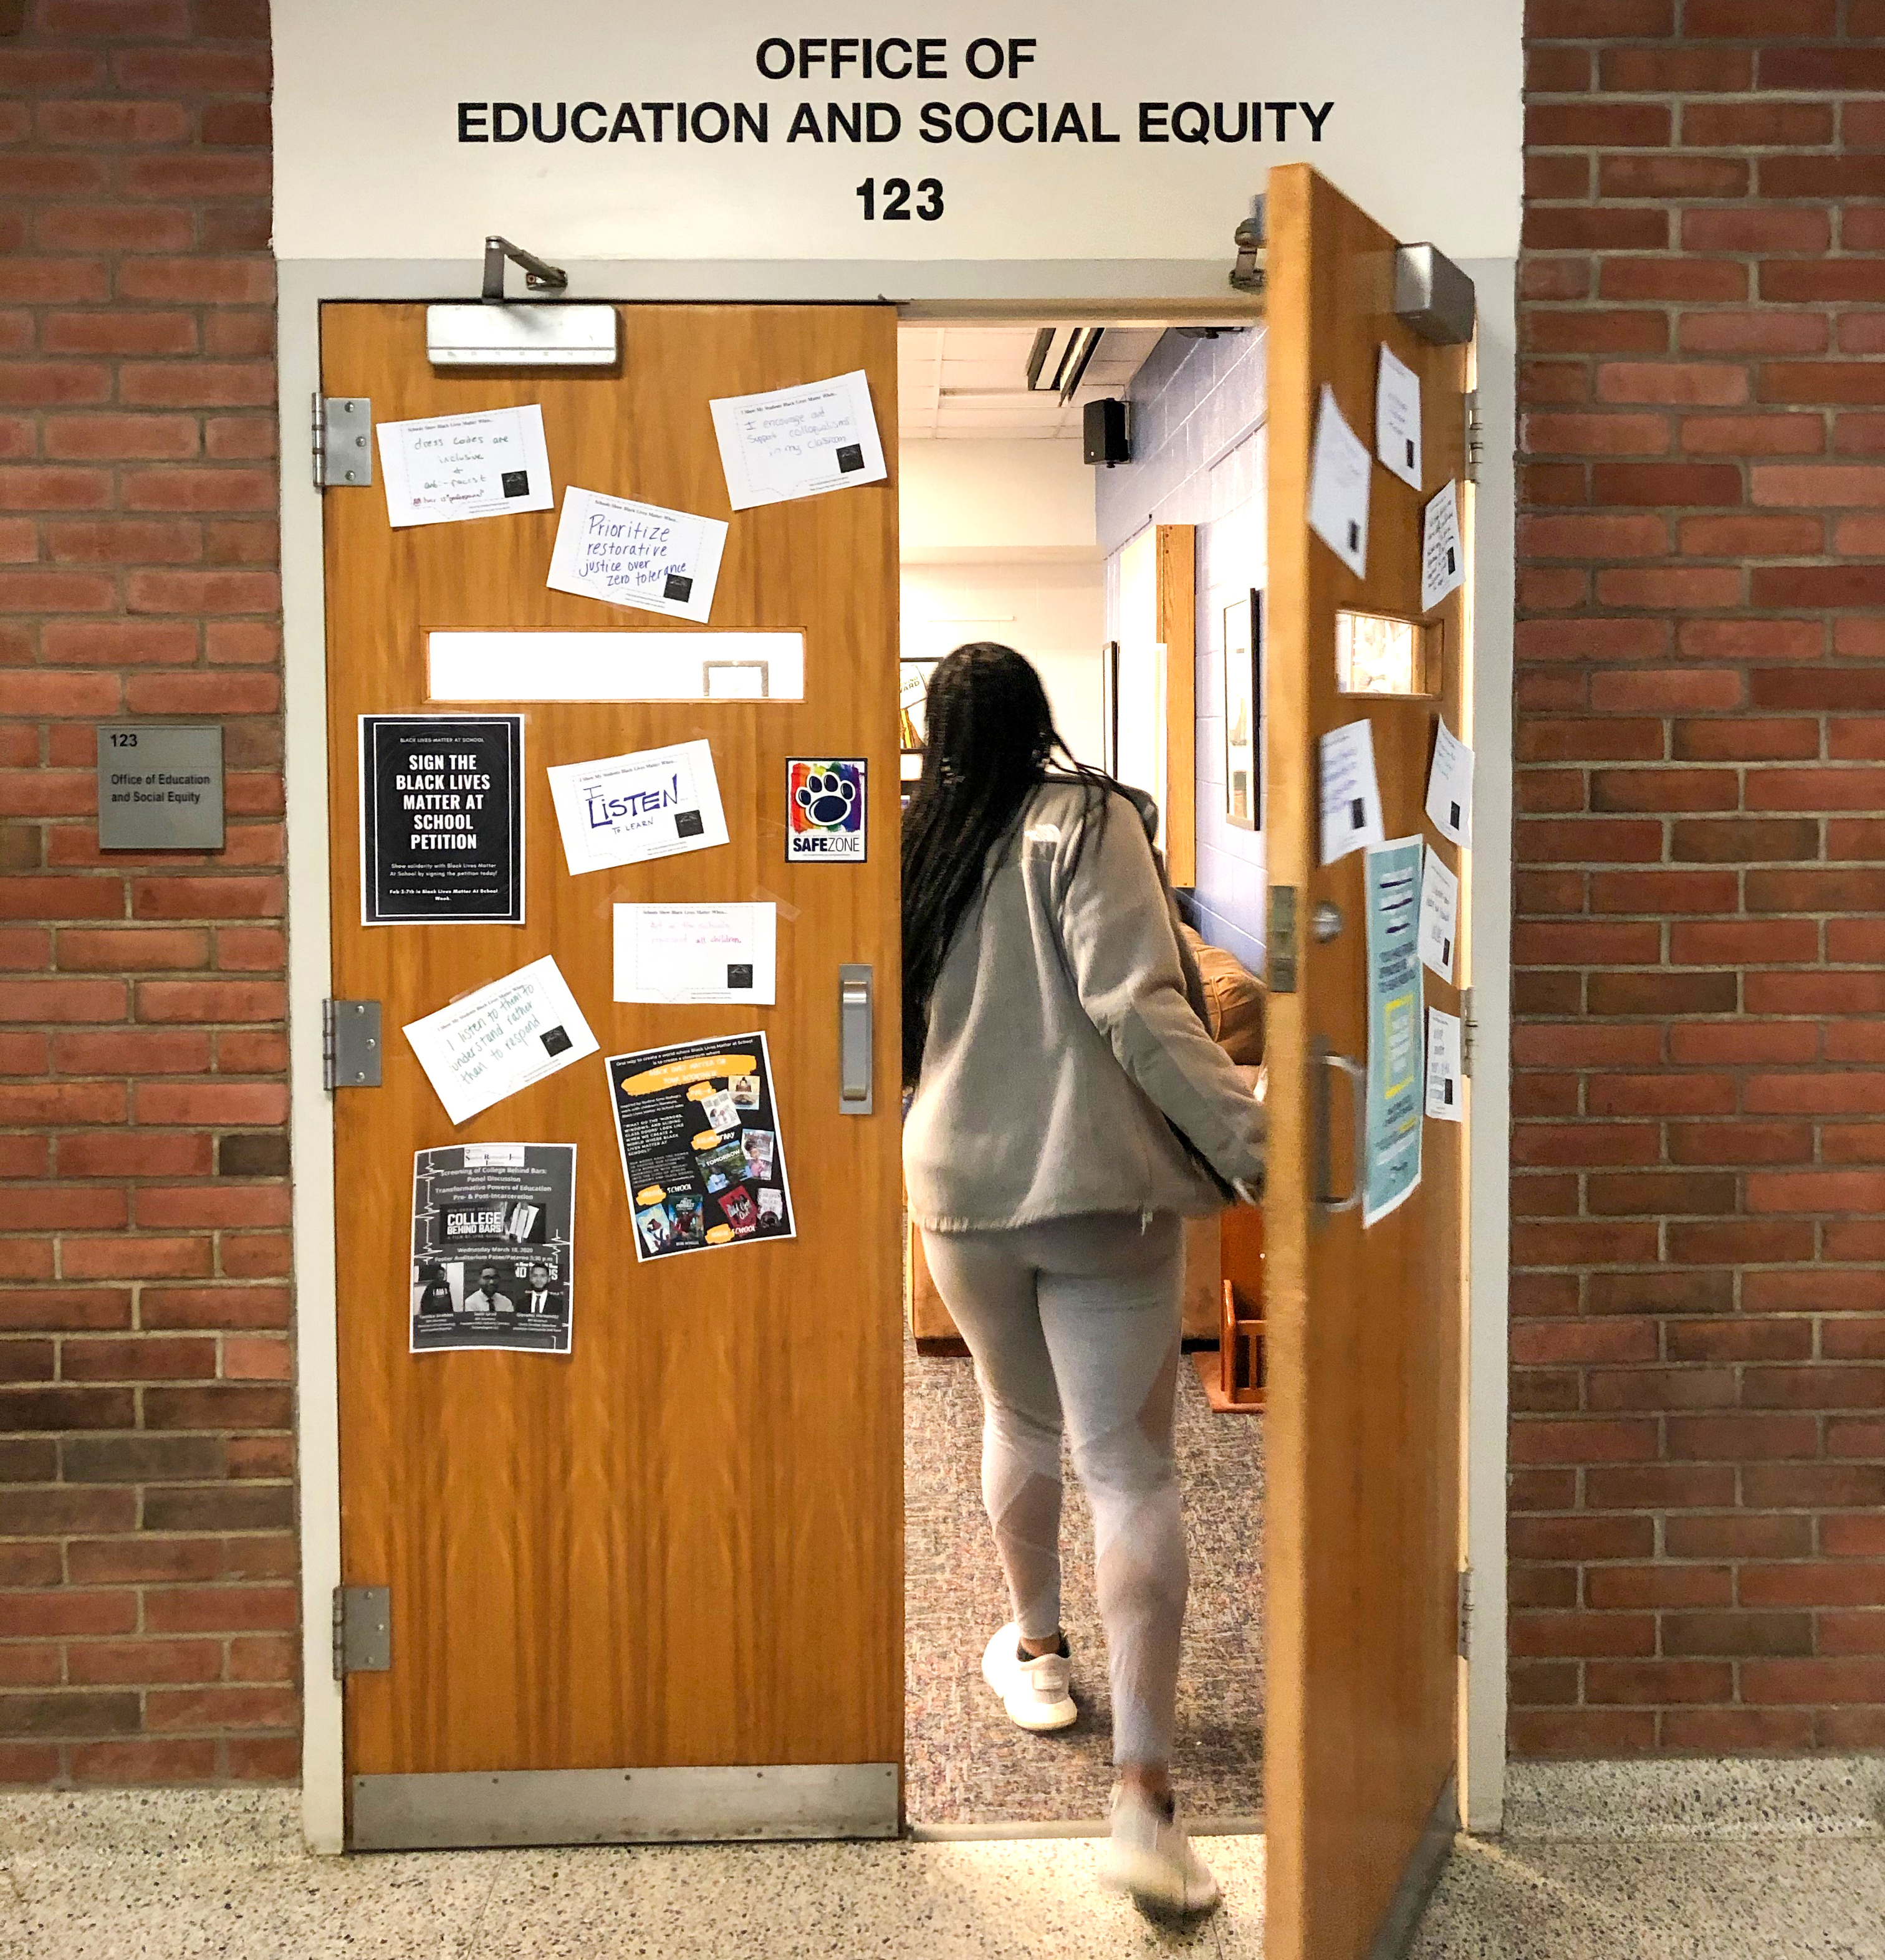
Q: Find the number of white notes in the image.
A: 13